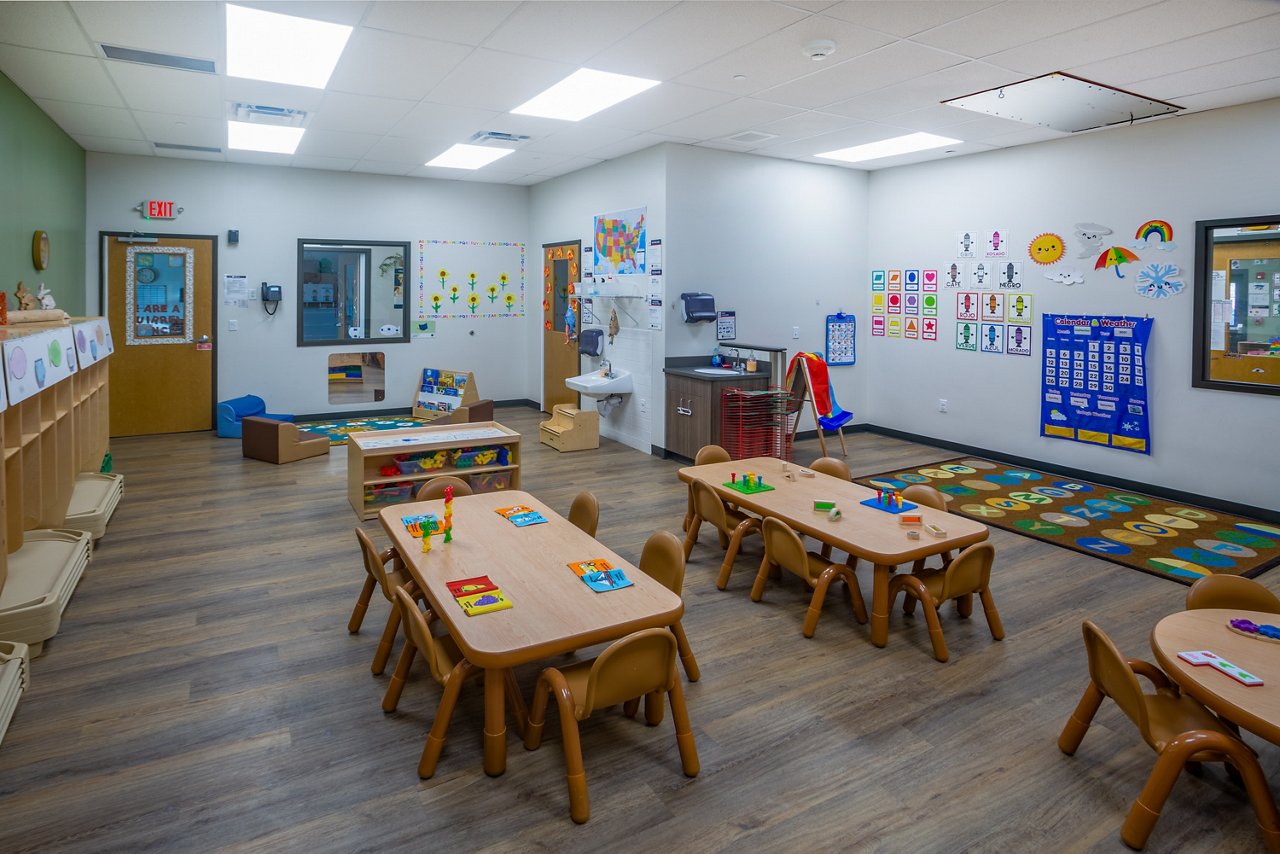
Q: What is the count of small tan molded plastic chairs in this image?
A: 14